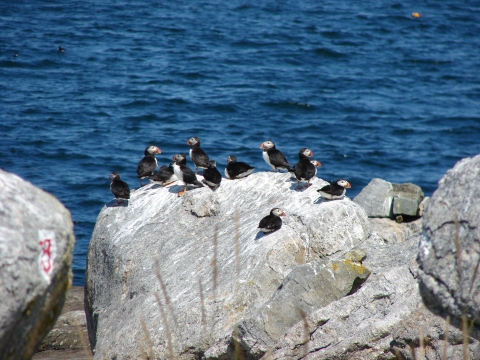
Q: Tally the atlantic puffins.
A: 12